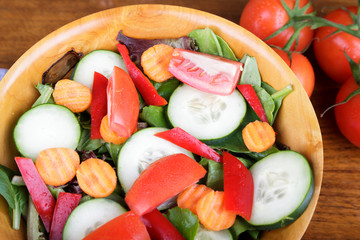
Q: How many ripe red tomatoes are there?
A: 4